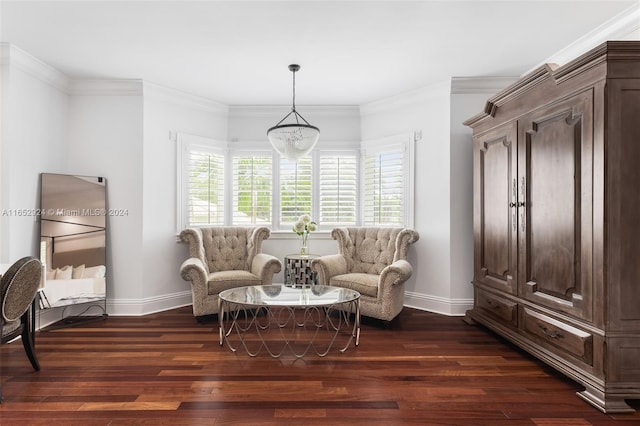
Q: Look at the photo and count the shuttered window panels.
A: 5